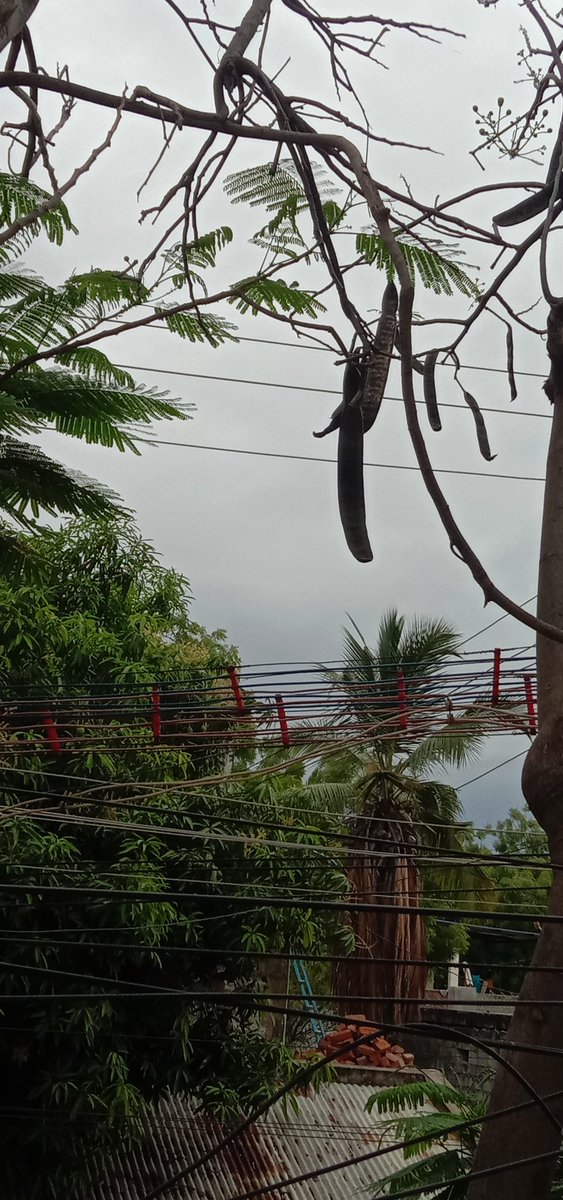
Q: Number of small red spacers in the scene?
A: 7